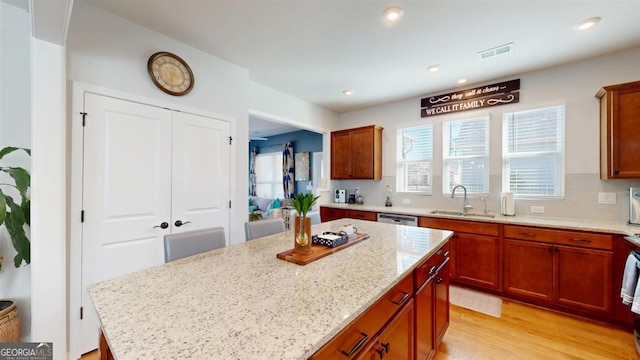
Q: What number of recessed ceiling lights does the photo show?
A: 5